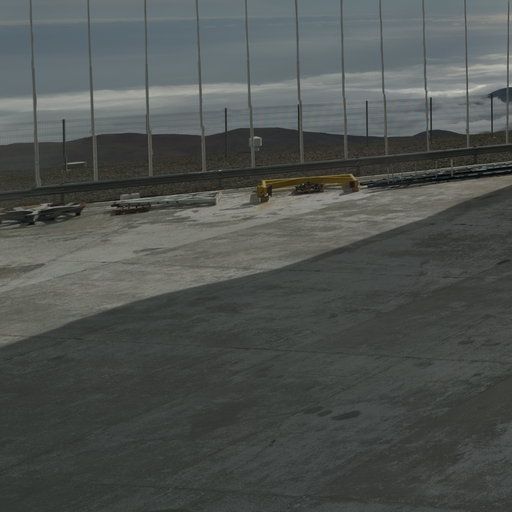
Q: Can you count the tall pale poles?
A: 11